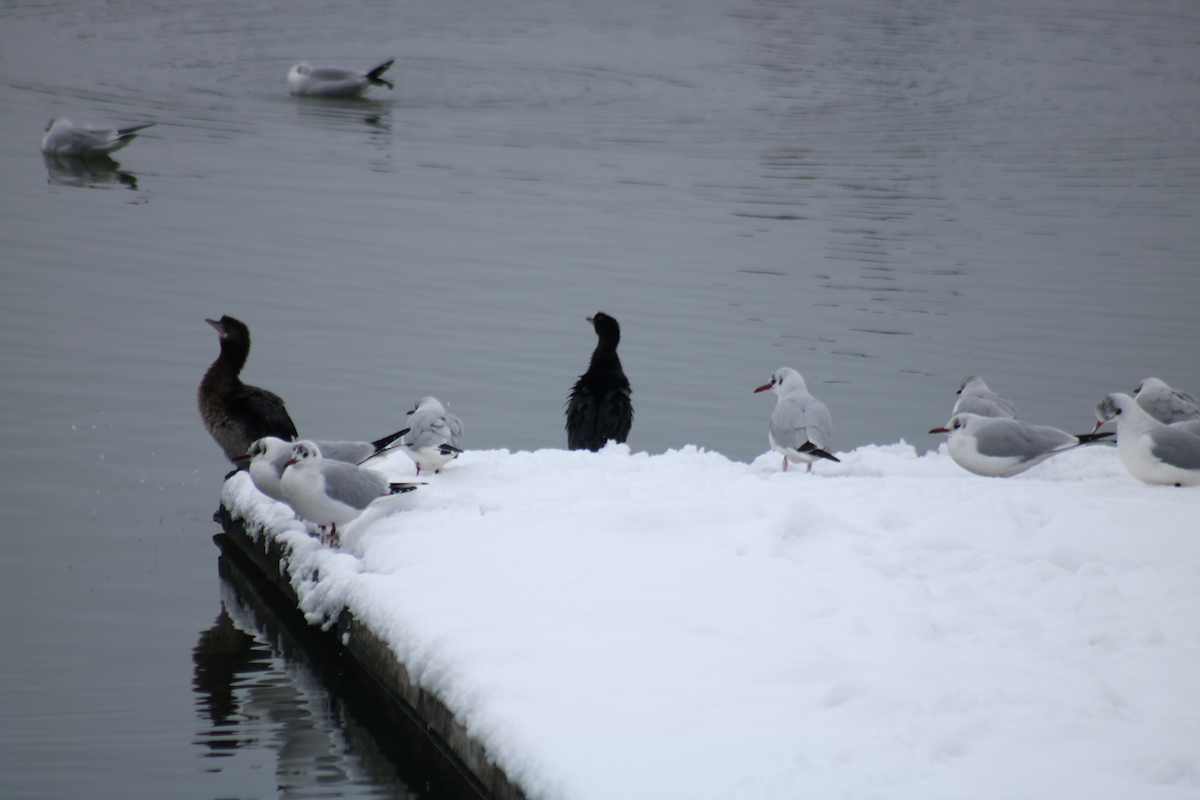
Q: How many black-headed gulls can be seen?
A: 10